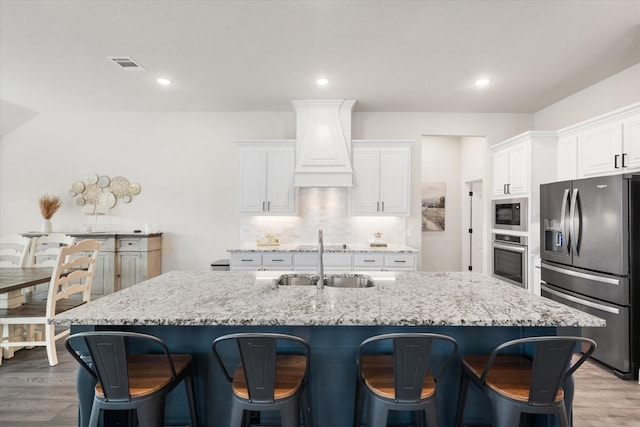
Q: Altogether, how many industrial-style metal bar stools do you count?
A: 4